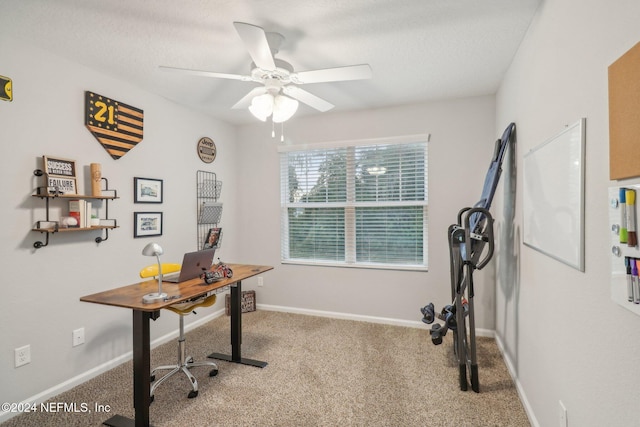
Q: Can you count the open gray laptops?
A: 1